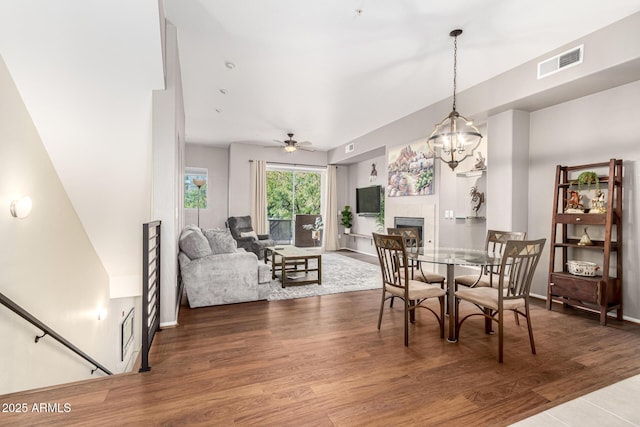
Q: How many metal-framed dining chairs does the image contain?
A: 4